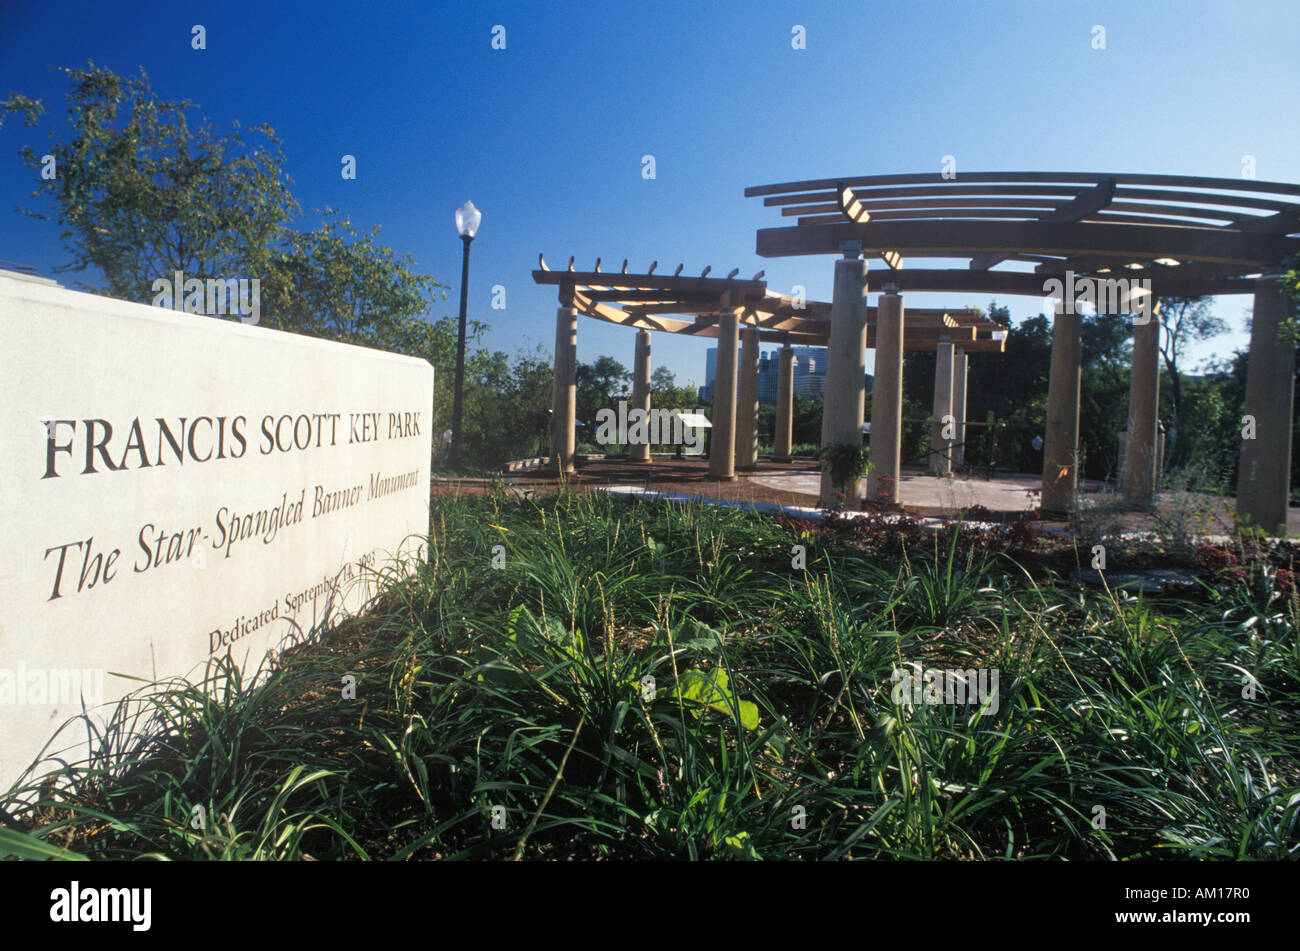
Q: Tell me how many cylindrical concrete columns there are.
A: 12